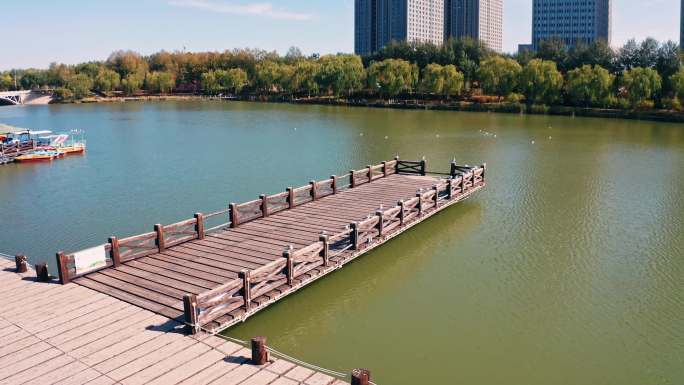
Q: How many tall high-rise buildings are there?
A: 3